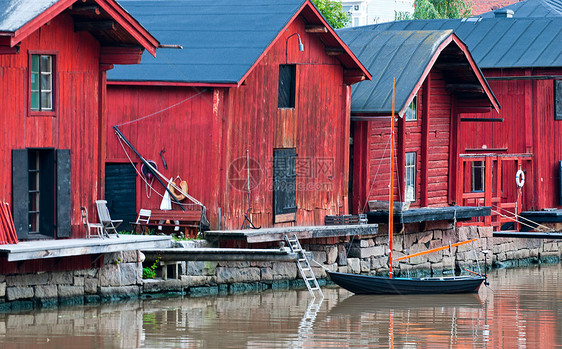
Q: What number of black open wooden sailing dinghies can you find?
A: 1